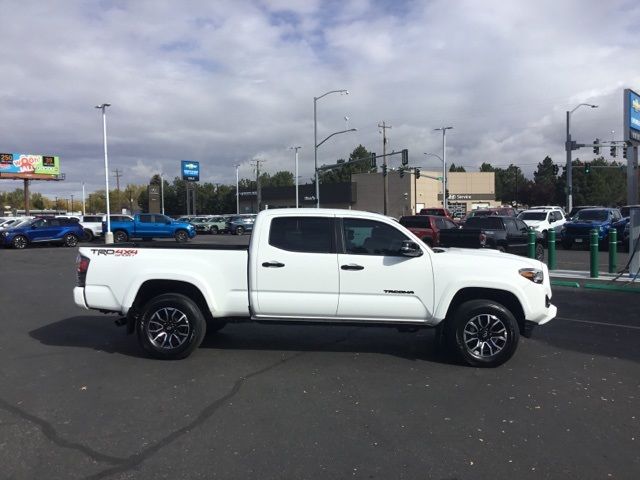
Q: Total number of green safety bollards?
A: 4